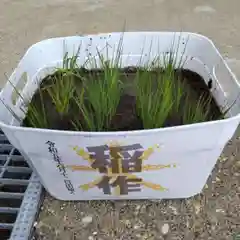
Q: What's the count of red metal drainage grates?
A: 0